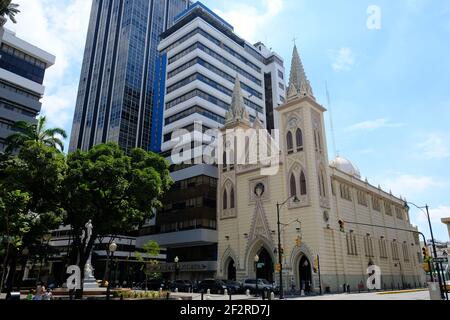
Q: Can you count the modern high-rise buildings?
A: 3